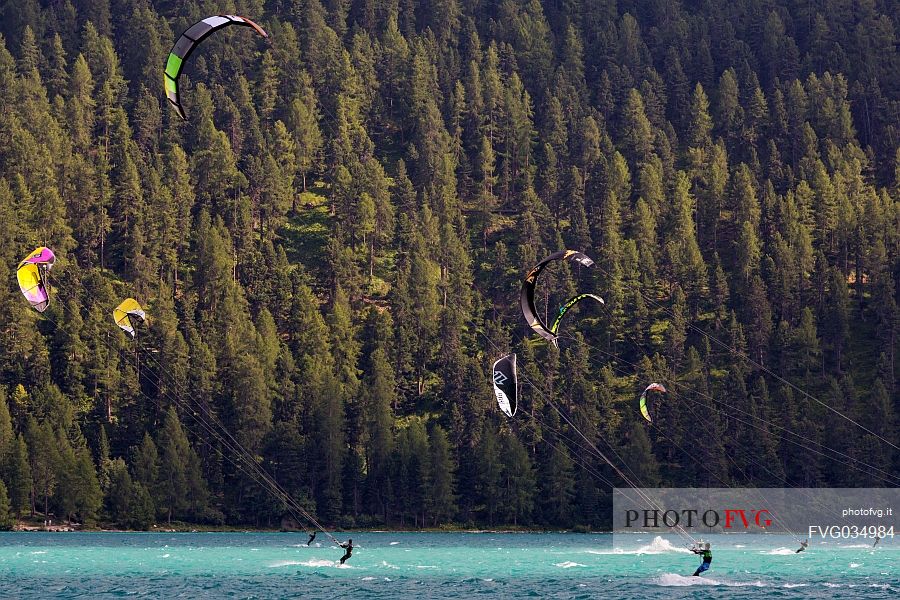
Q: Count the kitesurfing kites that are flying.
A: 7